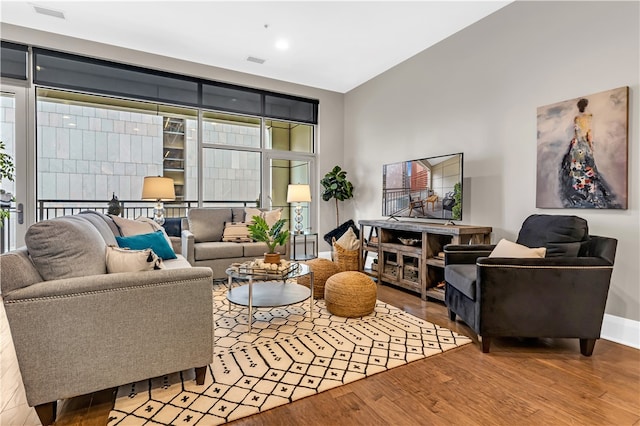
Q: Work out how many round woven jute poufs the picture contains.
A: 2